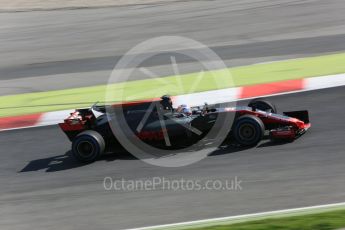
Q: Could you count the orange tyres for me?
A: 0